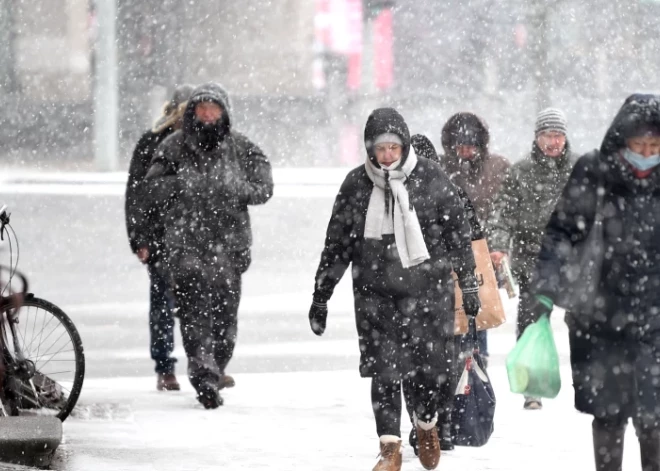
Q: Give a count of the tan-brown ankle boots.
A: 2